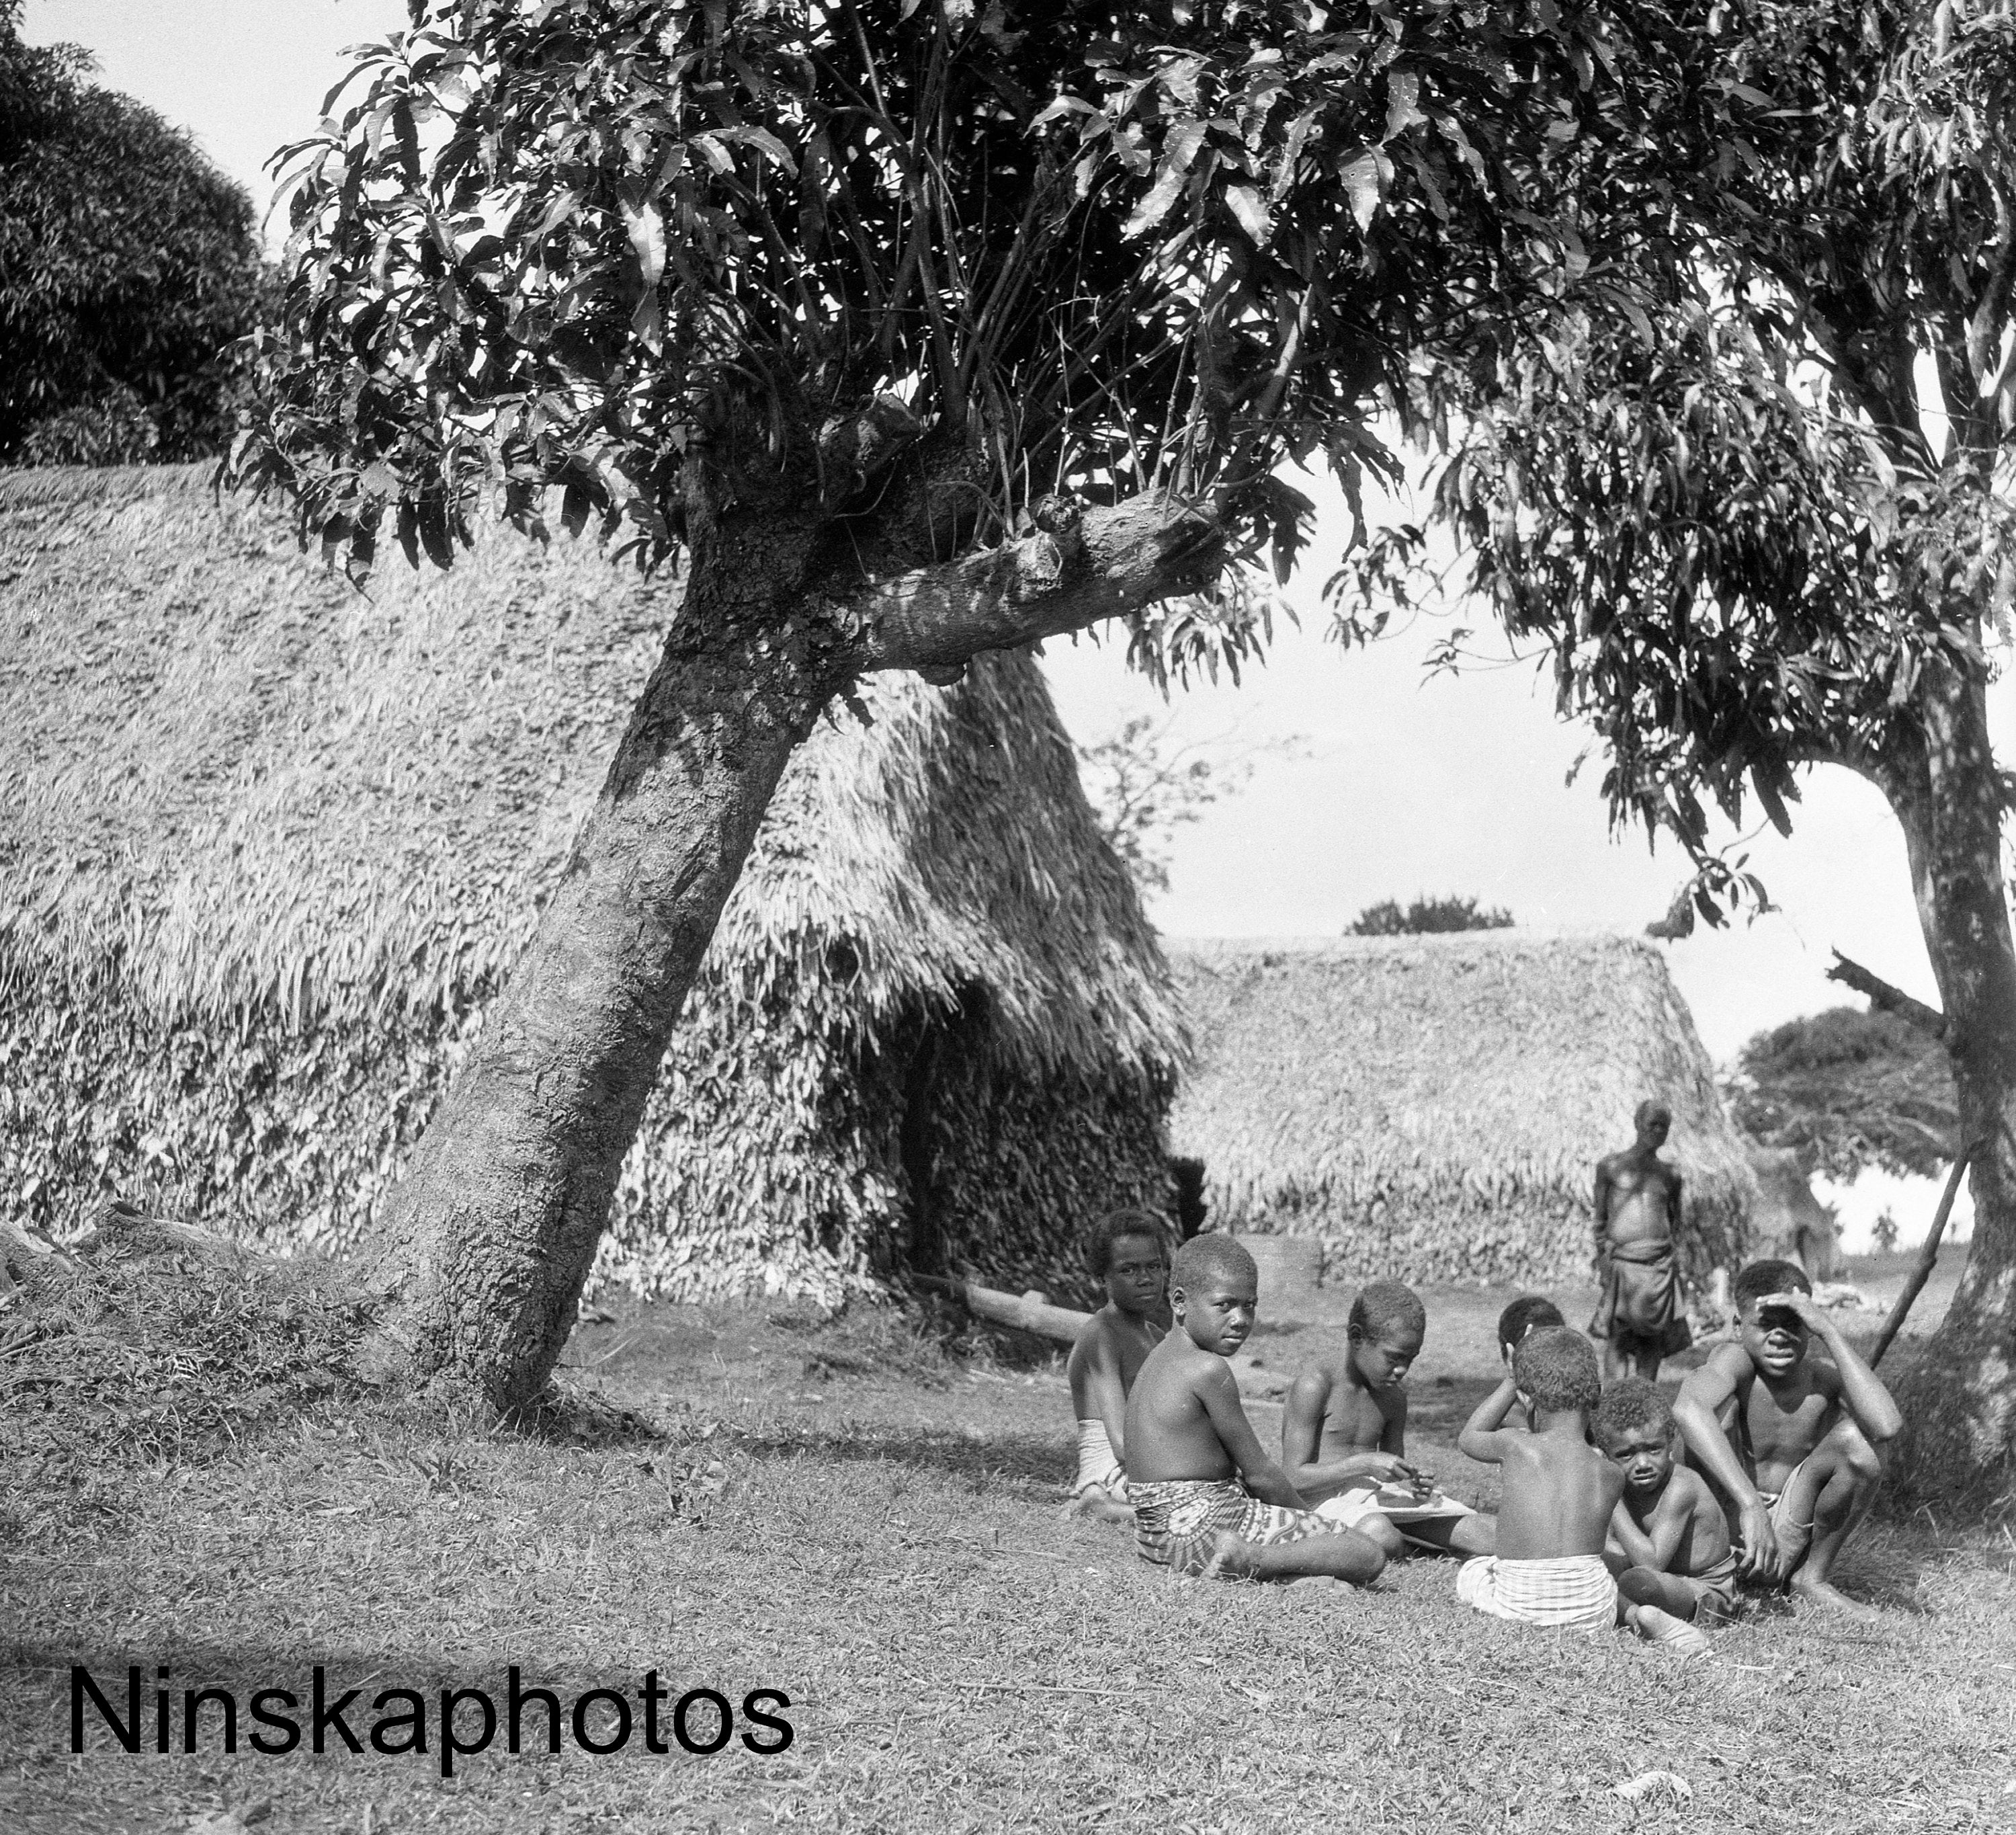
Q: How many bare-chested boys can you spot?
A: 7